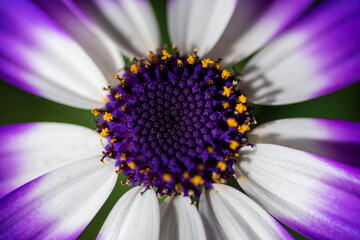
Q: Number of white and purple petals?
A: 13